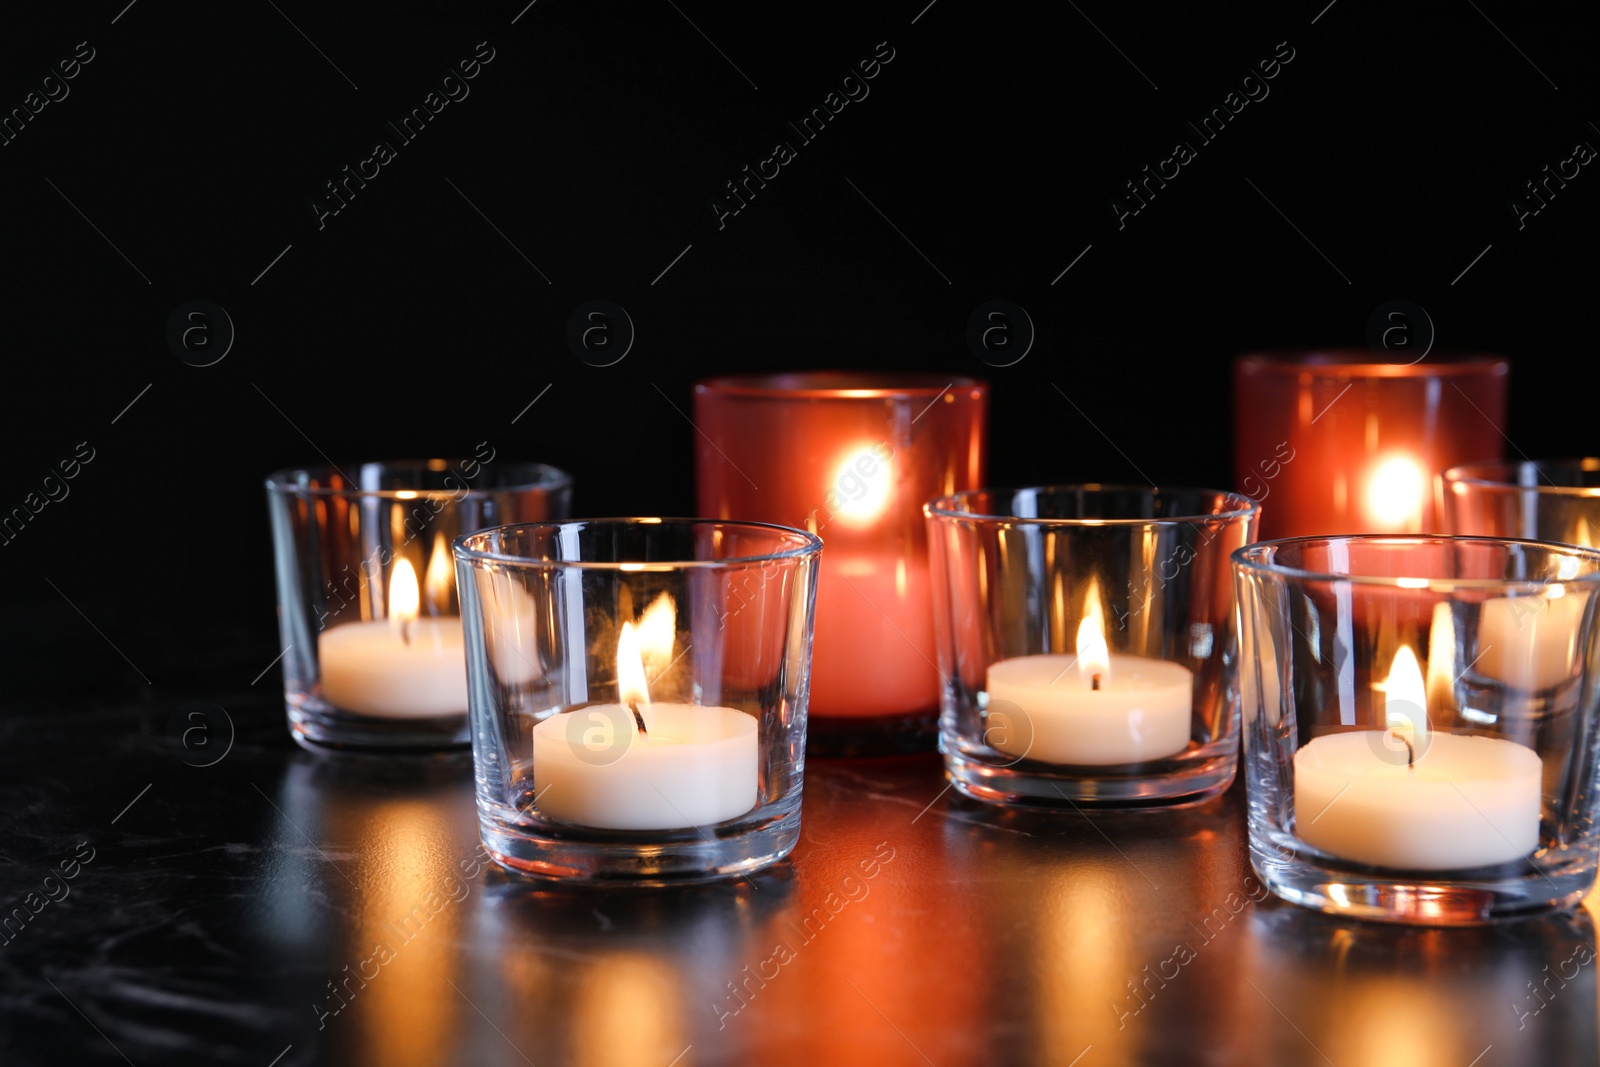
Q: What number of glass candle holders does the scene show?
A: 7